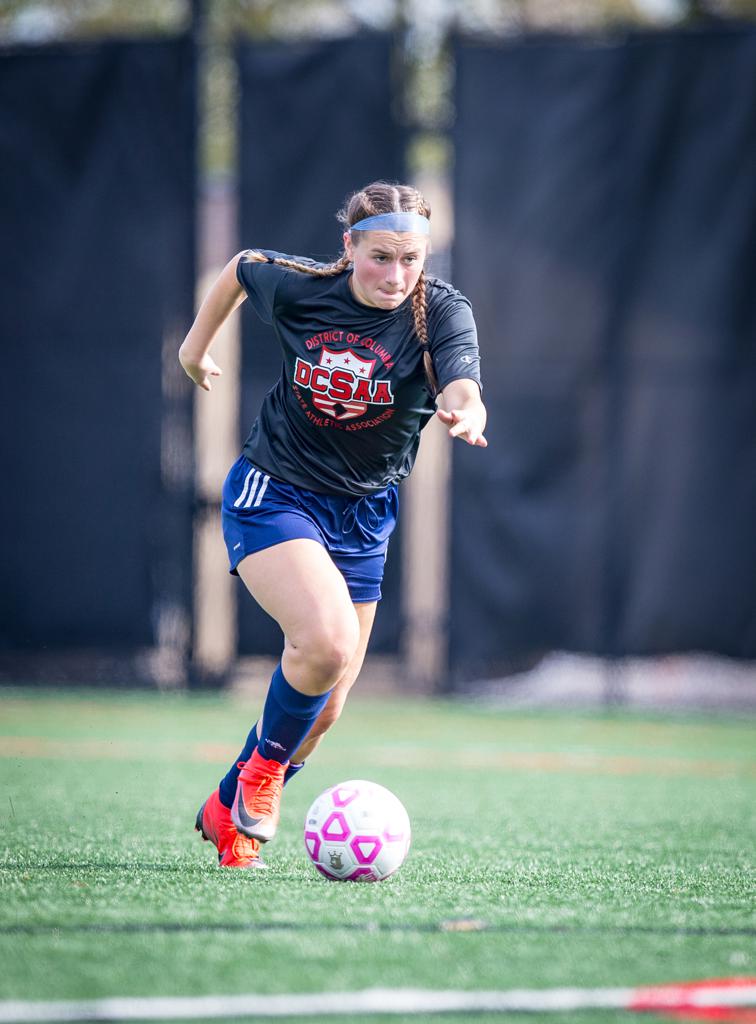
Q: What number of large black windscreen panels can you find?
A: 3